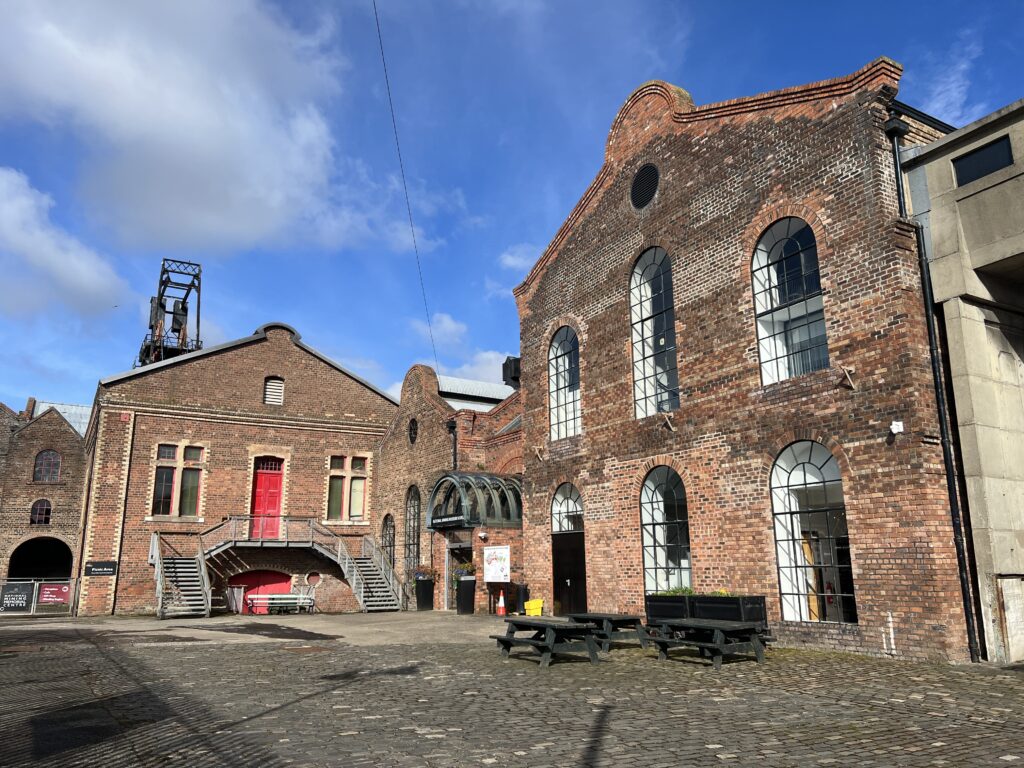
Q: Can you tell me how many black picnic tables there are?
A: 3